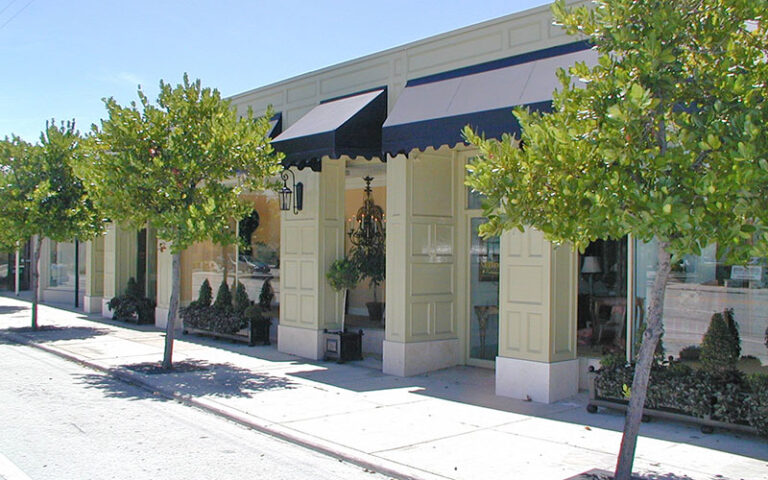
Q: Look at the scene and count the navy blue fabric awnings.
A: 3